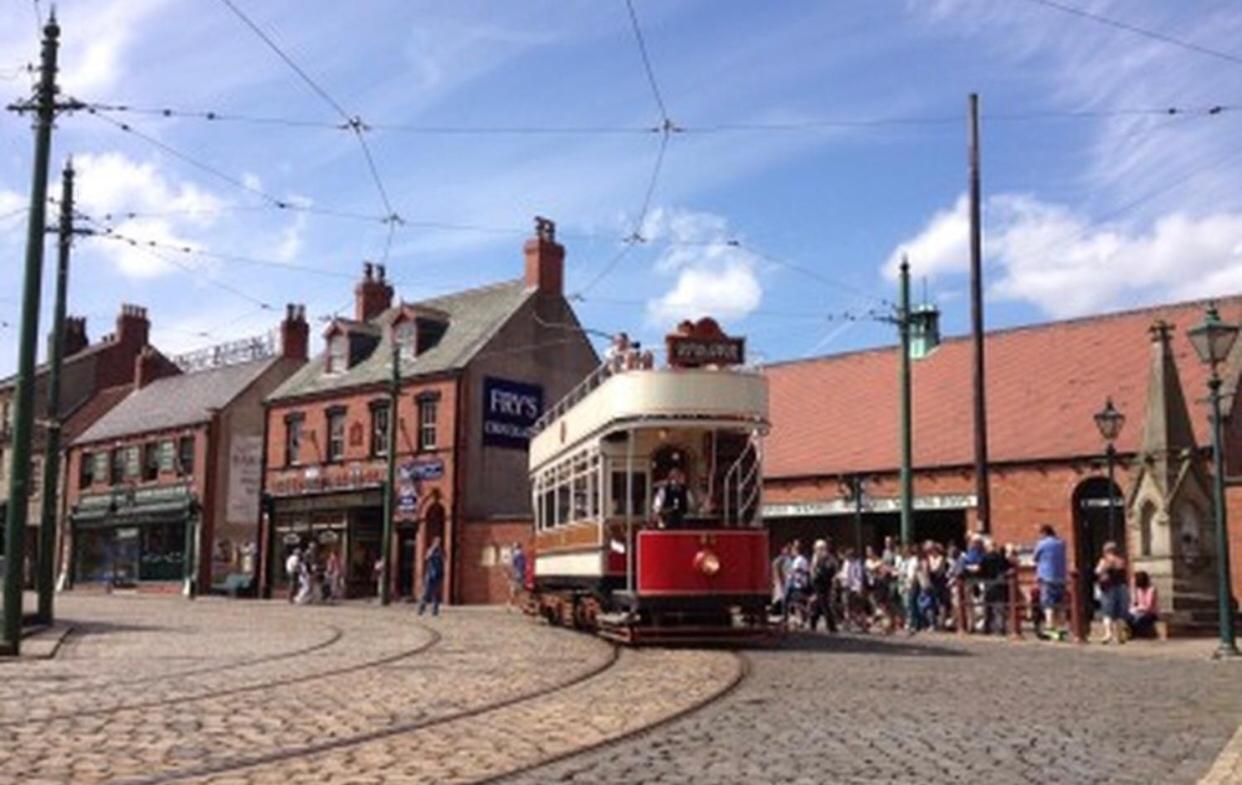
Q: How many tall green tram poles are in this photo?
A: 4